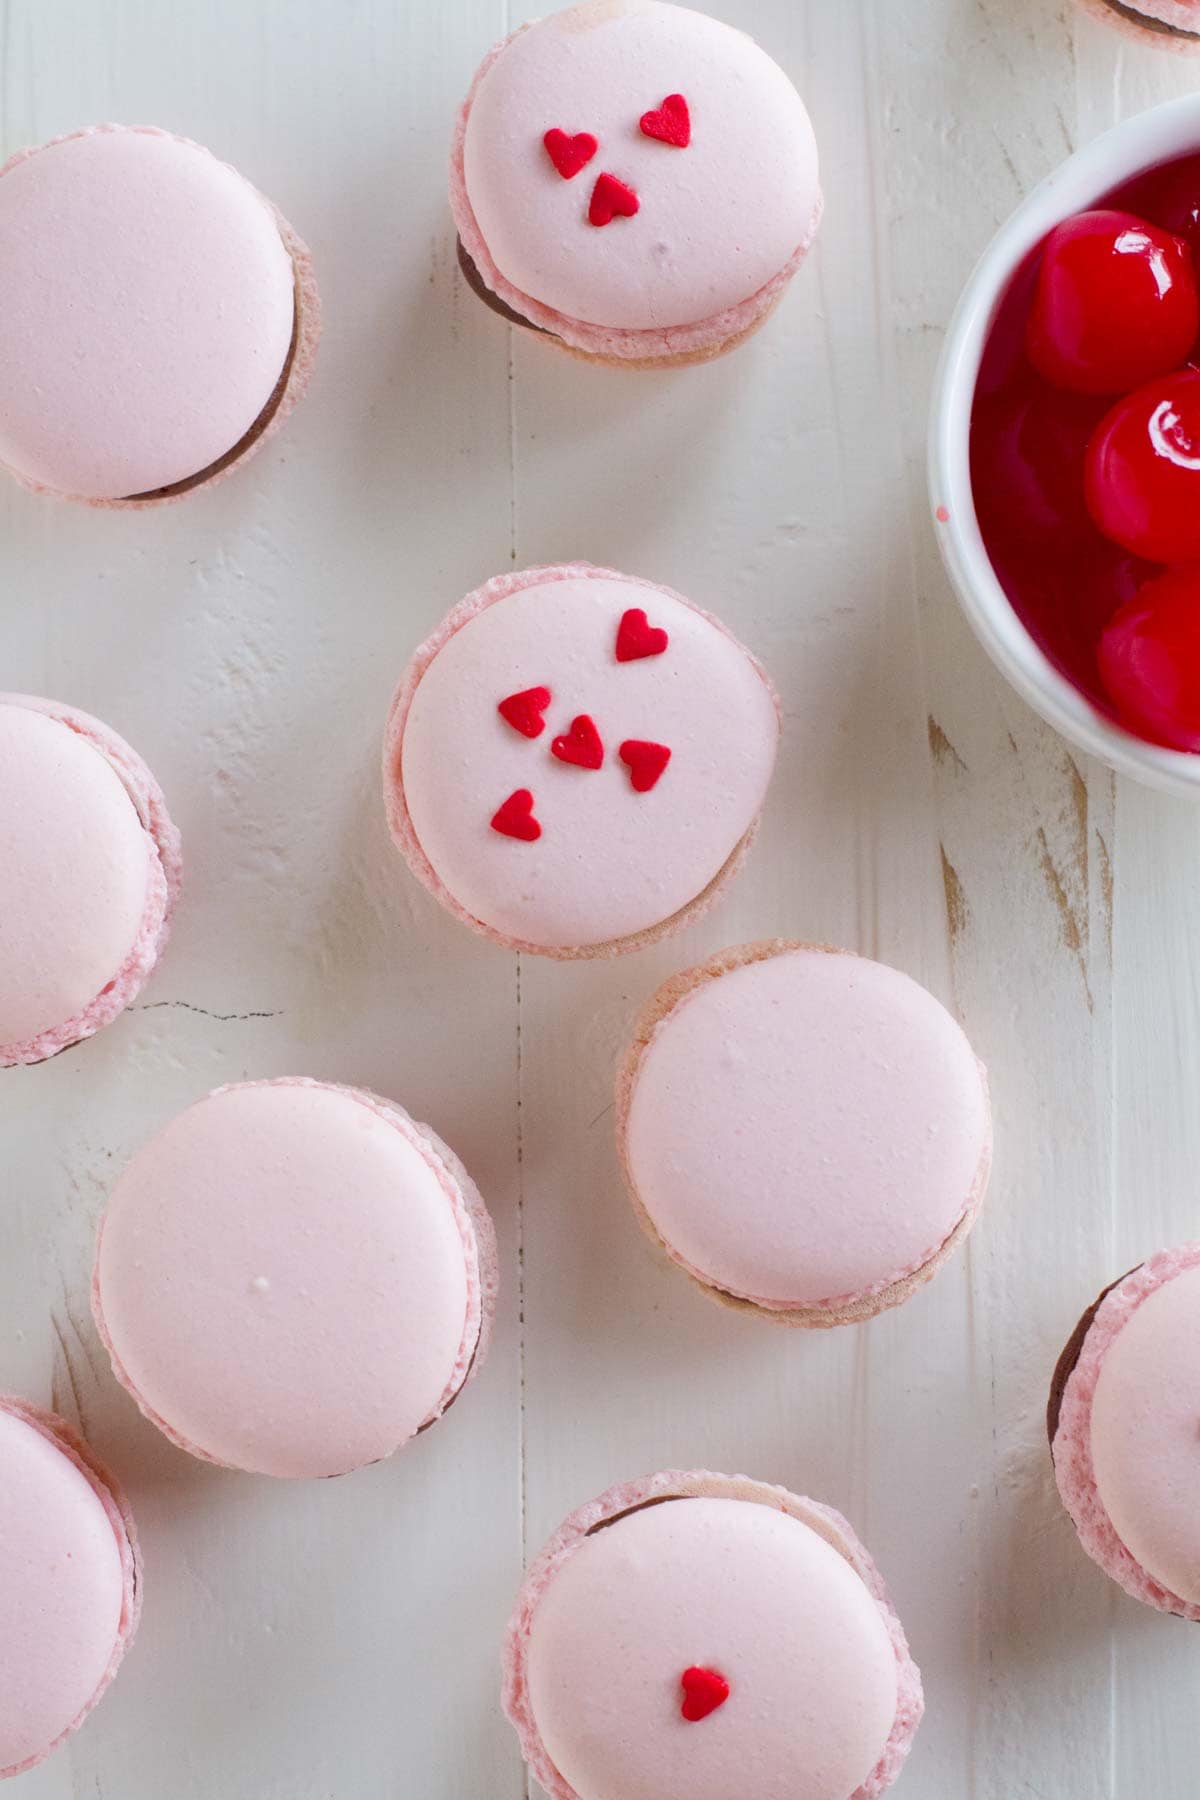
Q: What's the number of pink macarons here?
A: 10